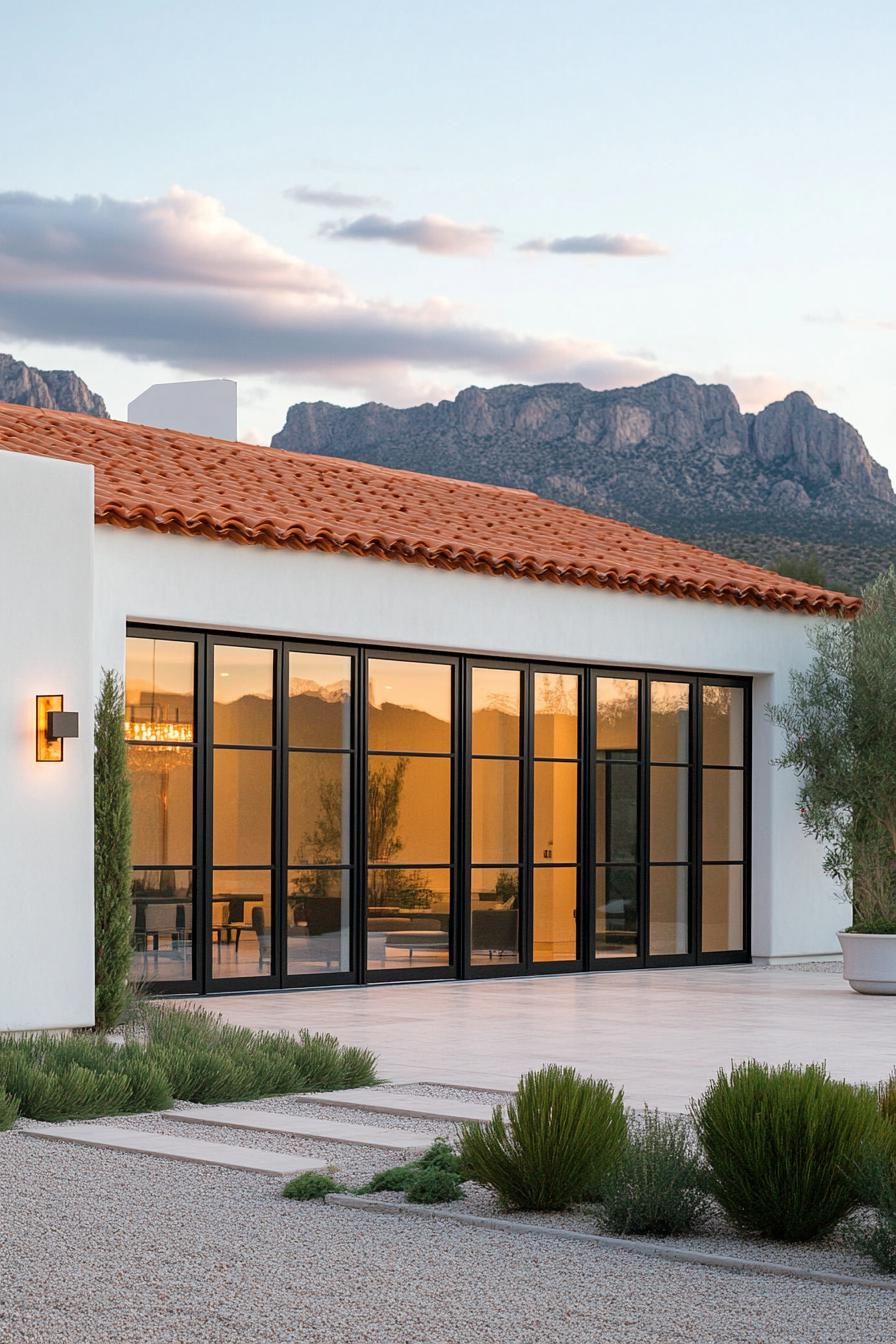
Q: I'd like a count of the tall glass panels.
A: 9